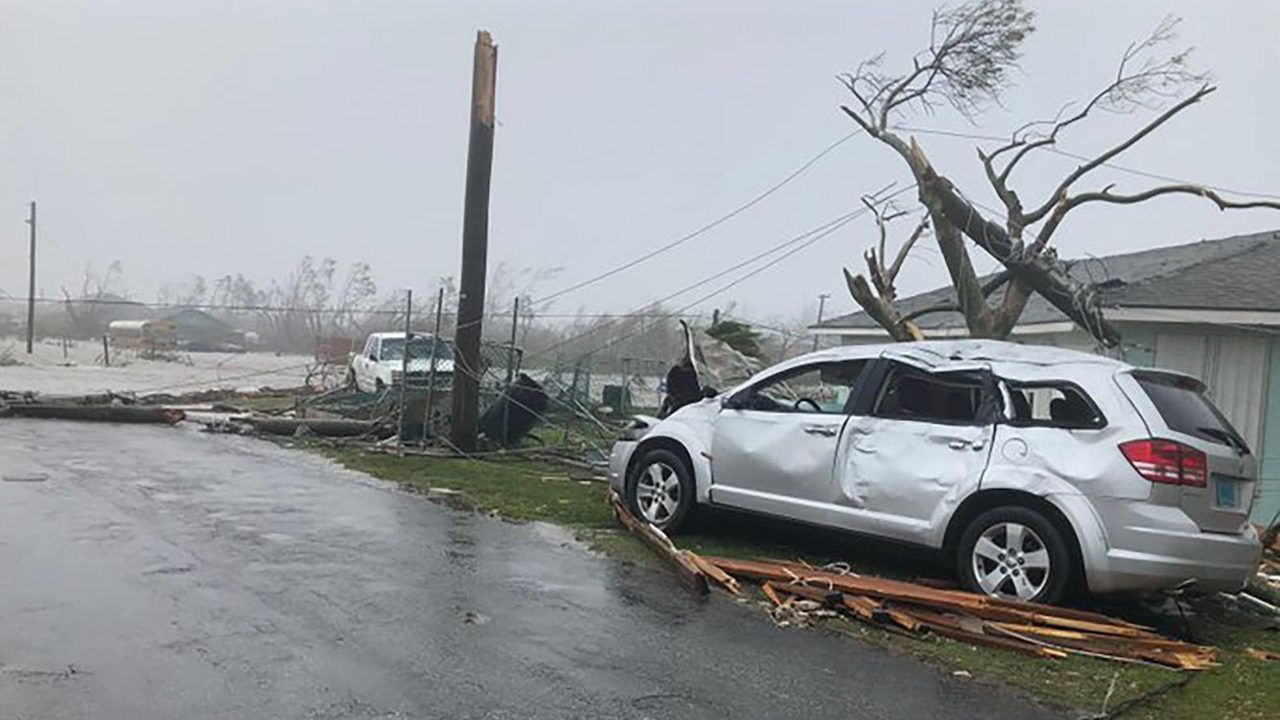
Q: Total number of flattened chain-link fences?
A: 1